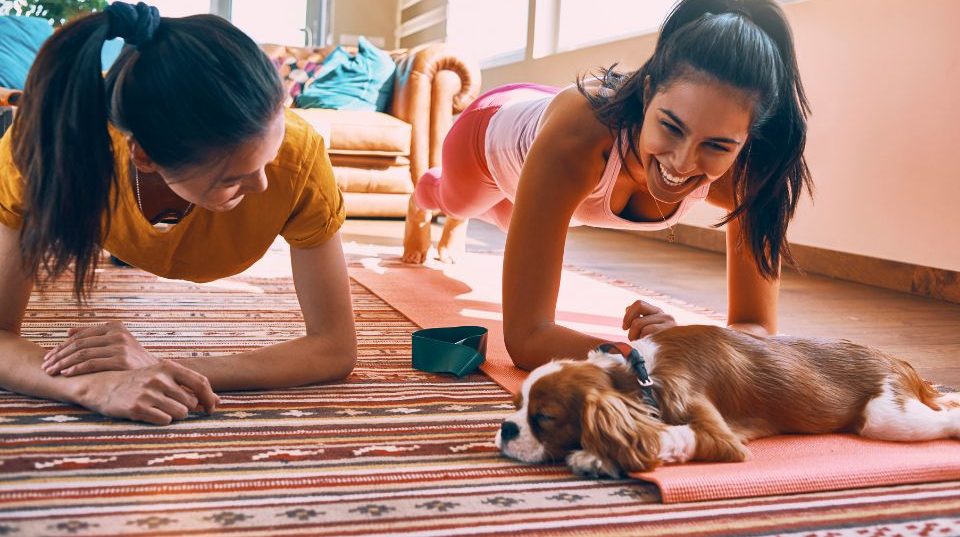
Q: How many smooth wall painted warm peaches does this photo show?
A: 1